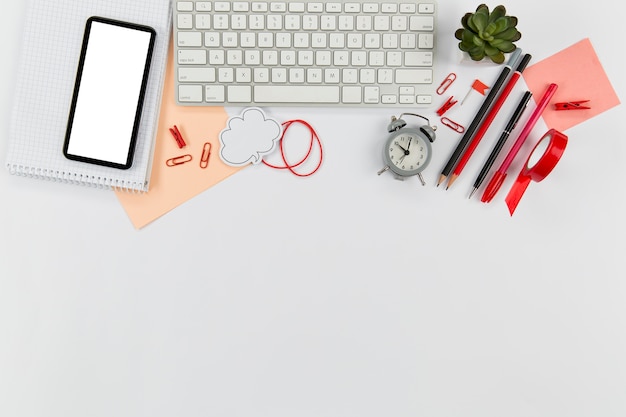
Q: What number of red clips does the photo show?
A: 7